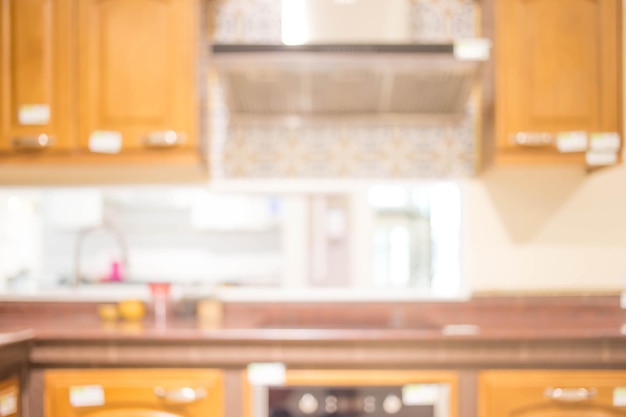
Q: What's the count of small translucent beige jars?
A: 1